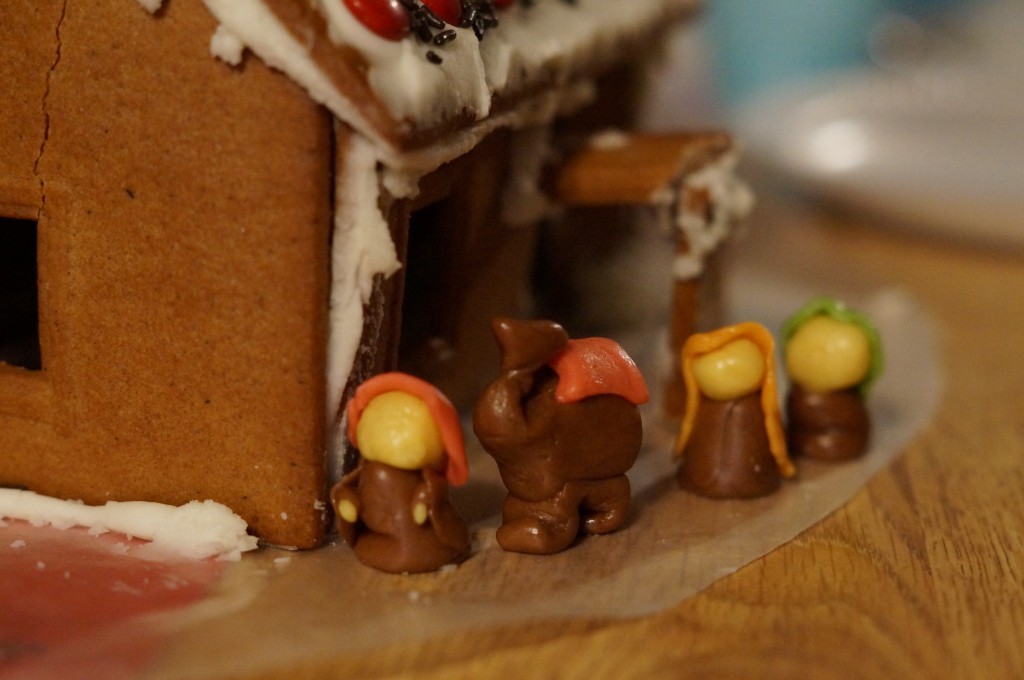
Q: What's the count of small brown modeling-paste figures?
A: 4